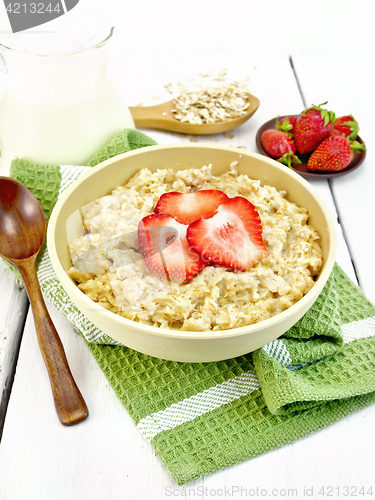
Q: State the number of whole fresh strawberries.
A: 5